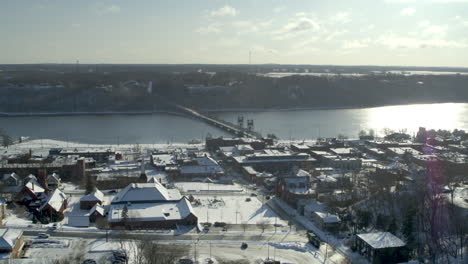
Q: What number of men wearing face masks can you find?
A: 0